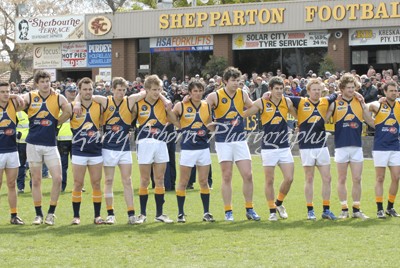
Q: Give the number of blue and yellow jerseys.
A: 11